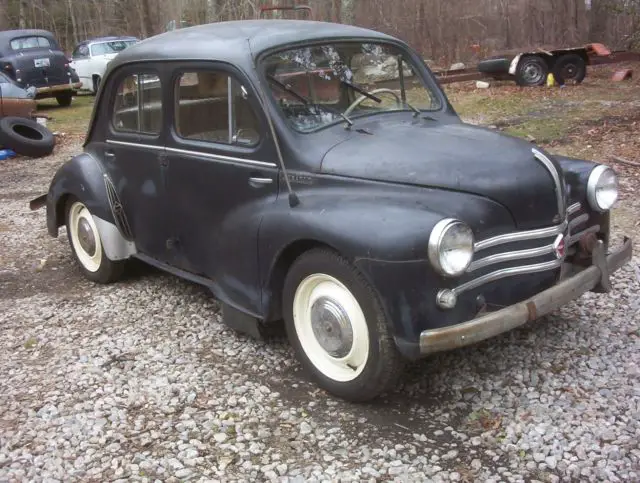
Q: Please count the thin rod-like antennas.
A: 1